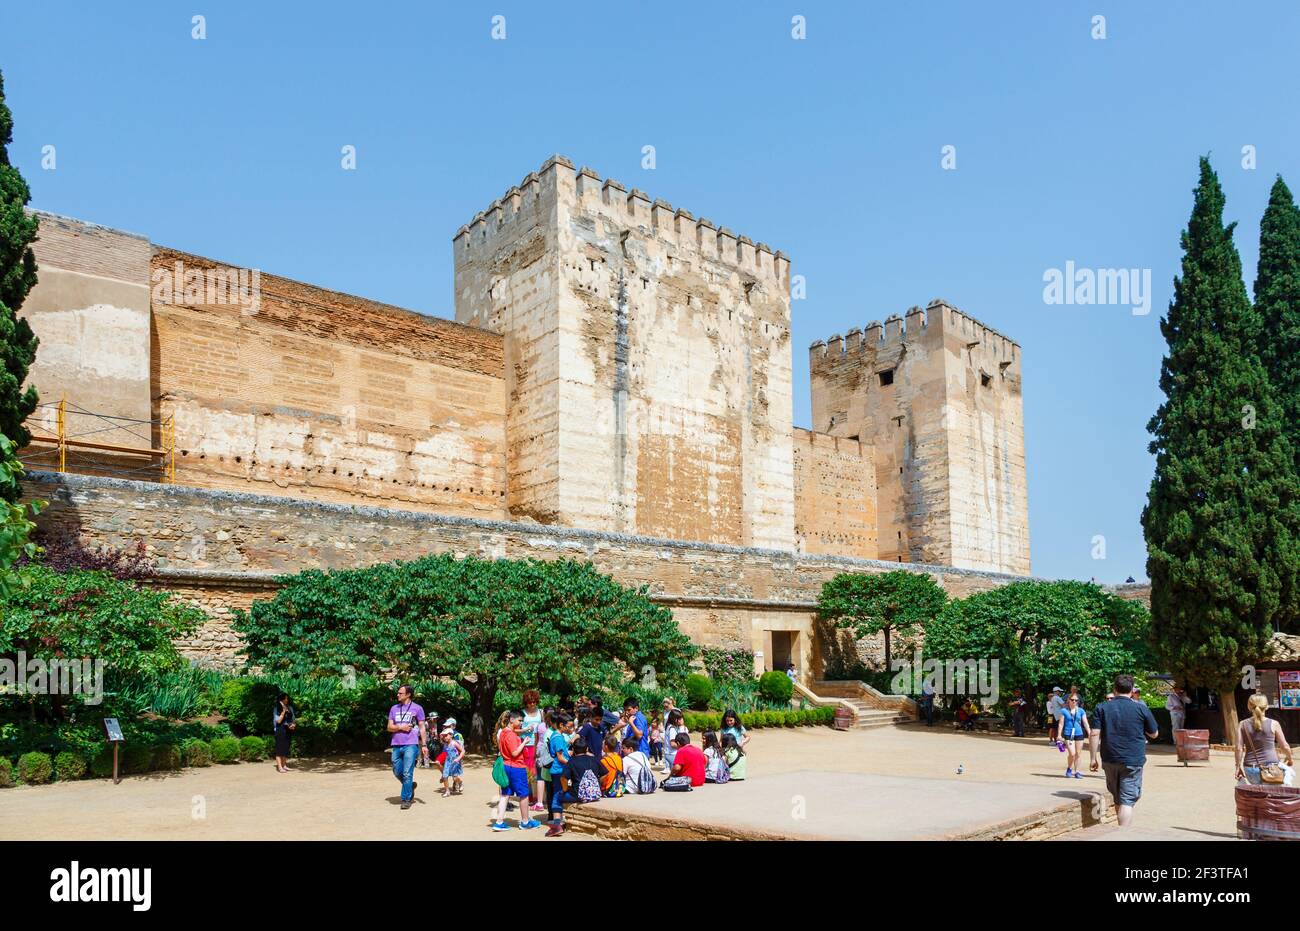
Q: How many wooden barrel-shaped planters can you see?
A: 3